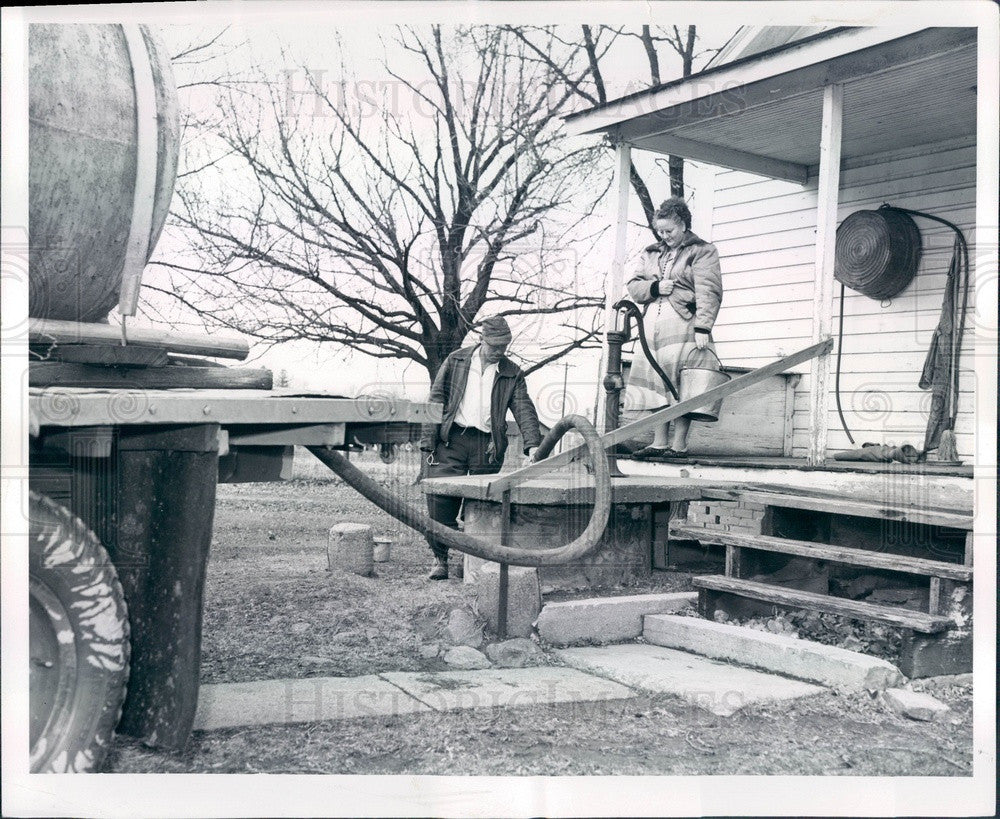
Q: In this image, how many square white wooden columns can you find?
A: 2